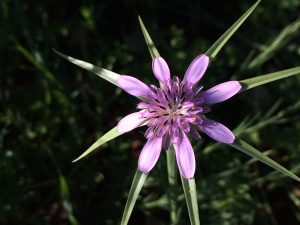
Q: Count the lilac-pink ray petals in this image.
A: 8